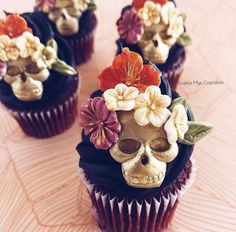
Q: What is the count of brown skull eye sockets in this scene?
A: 8